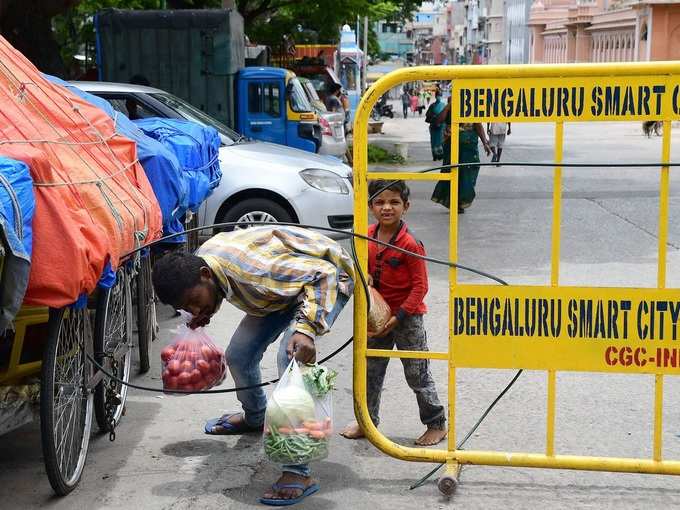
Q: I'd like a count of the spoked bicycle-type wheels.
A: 3